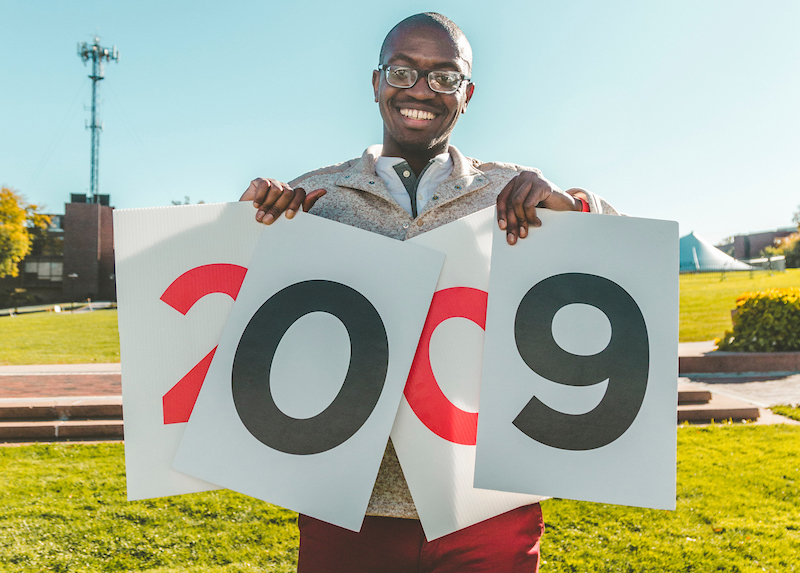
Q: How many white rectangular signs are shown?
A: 4